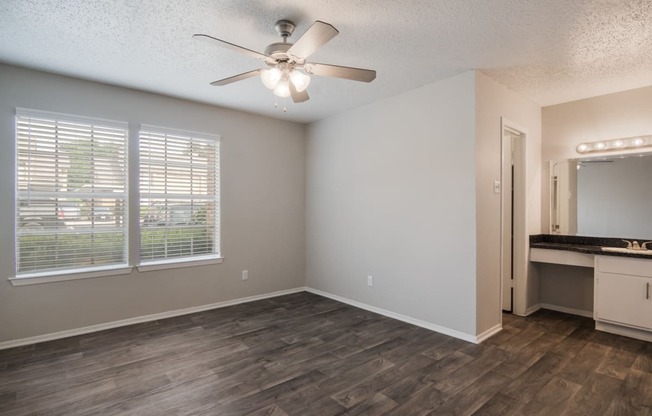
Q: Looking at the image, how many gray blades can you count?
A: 5